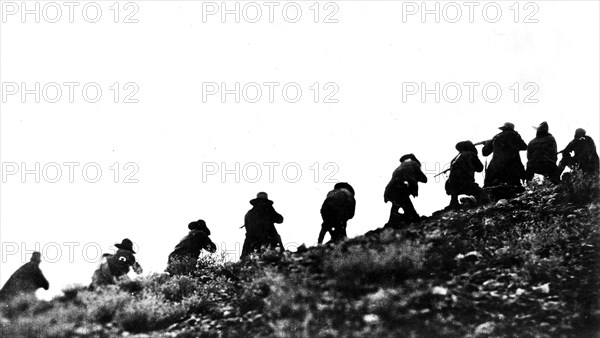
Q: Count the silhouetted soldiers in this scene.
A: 10